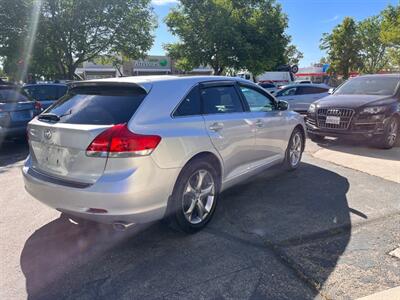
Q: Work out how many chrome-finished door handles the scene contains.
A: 2